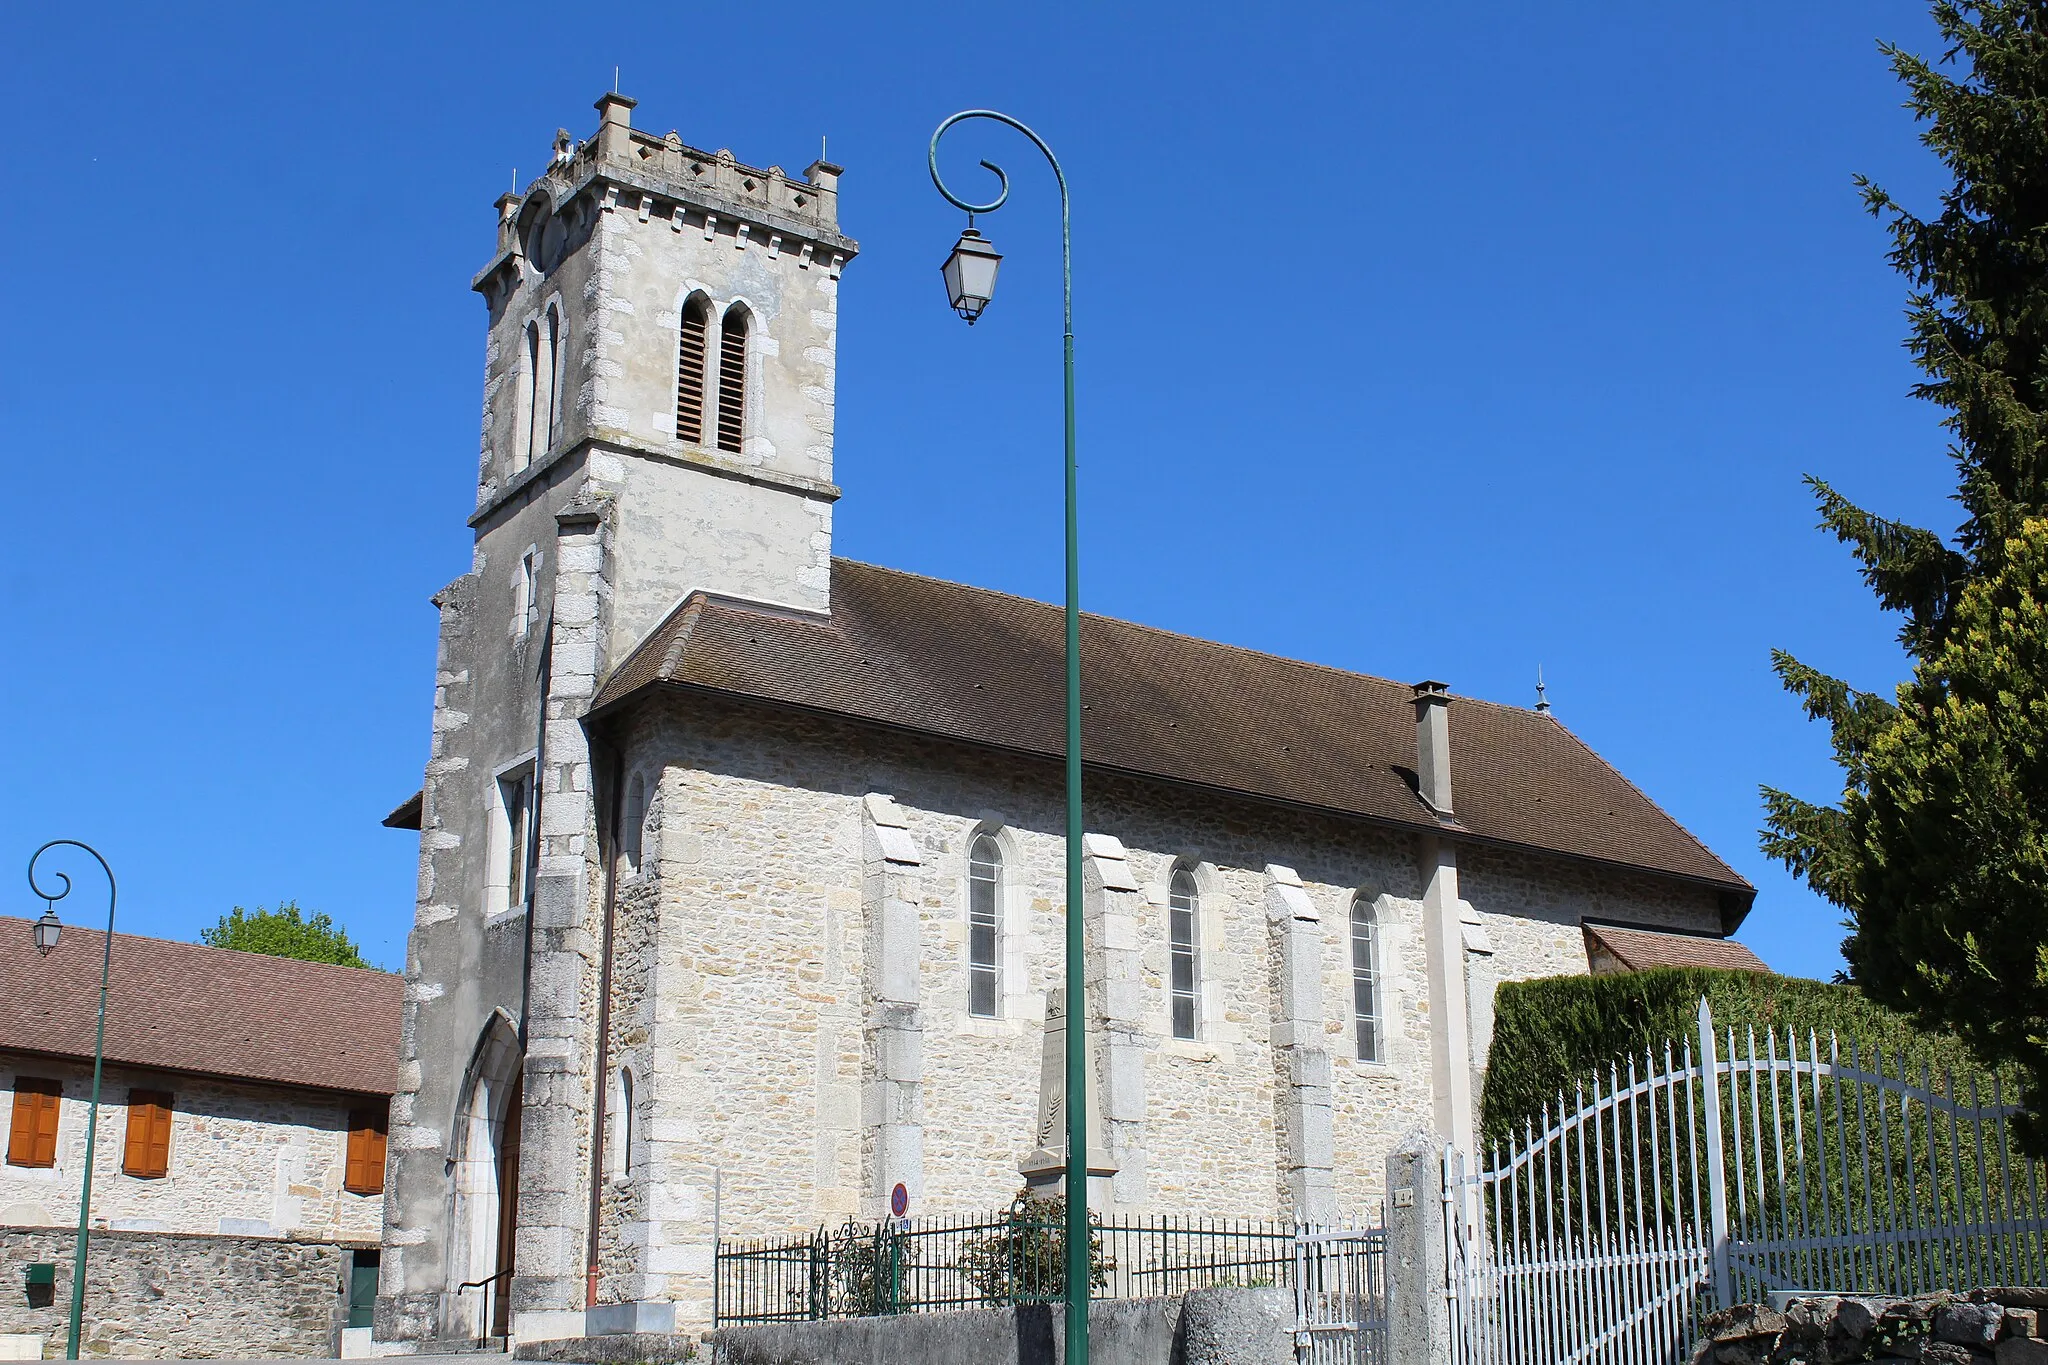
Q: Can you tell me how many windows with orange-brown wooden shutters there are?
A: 3